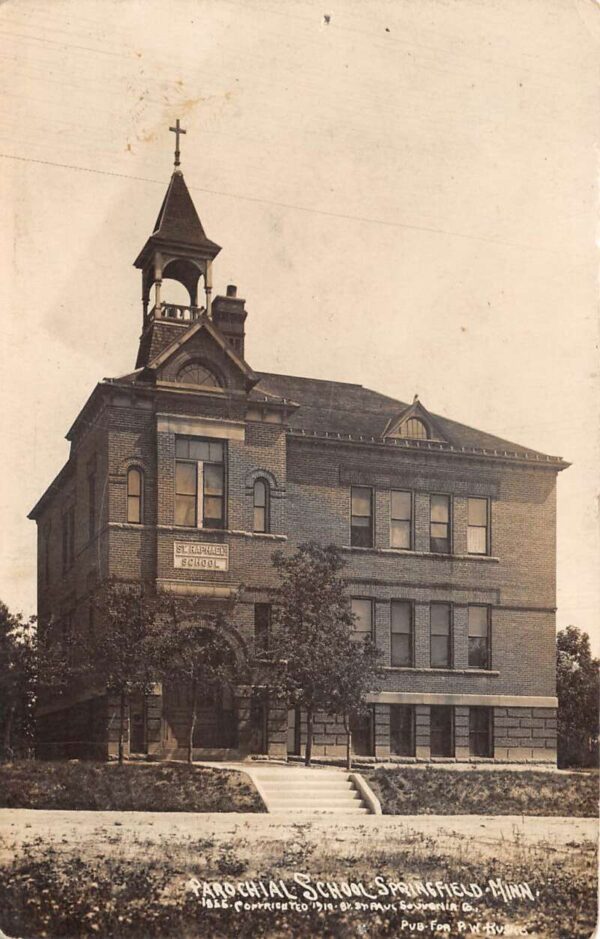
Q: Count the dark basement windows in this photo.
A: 4